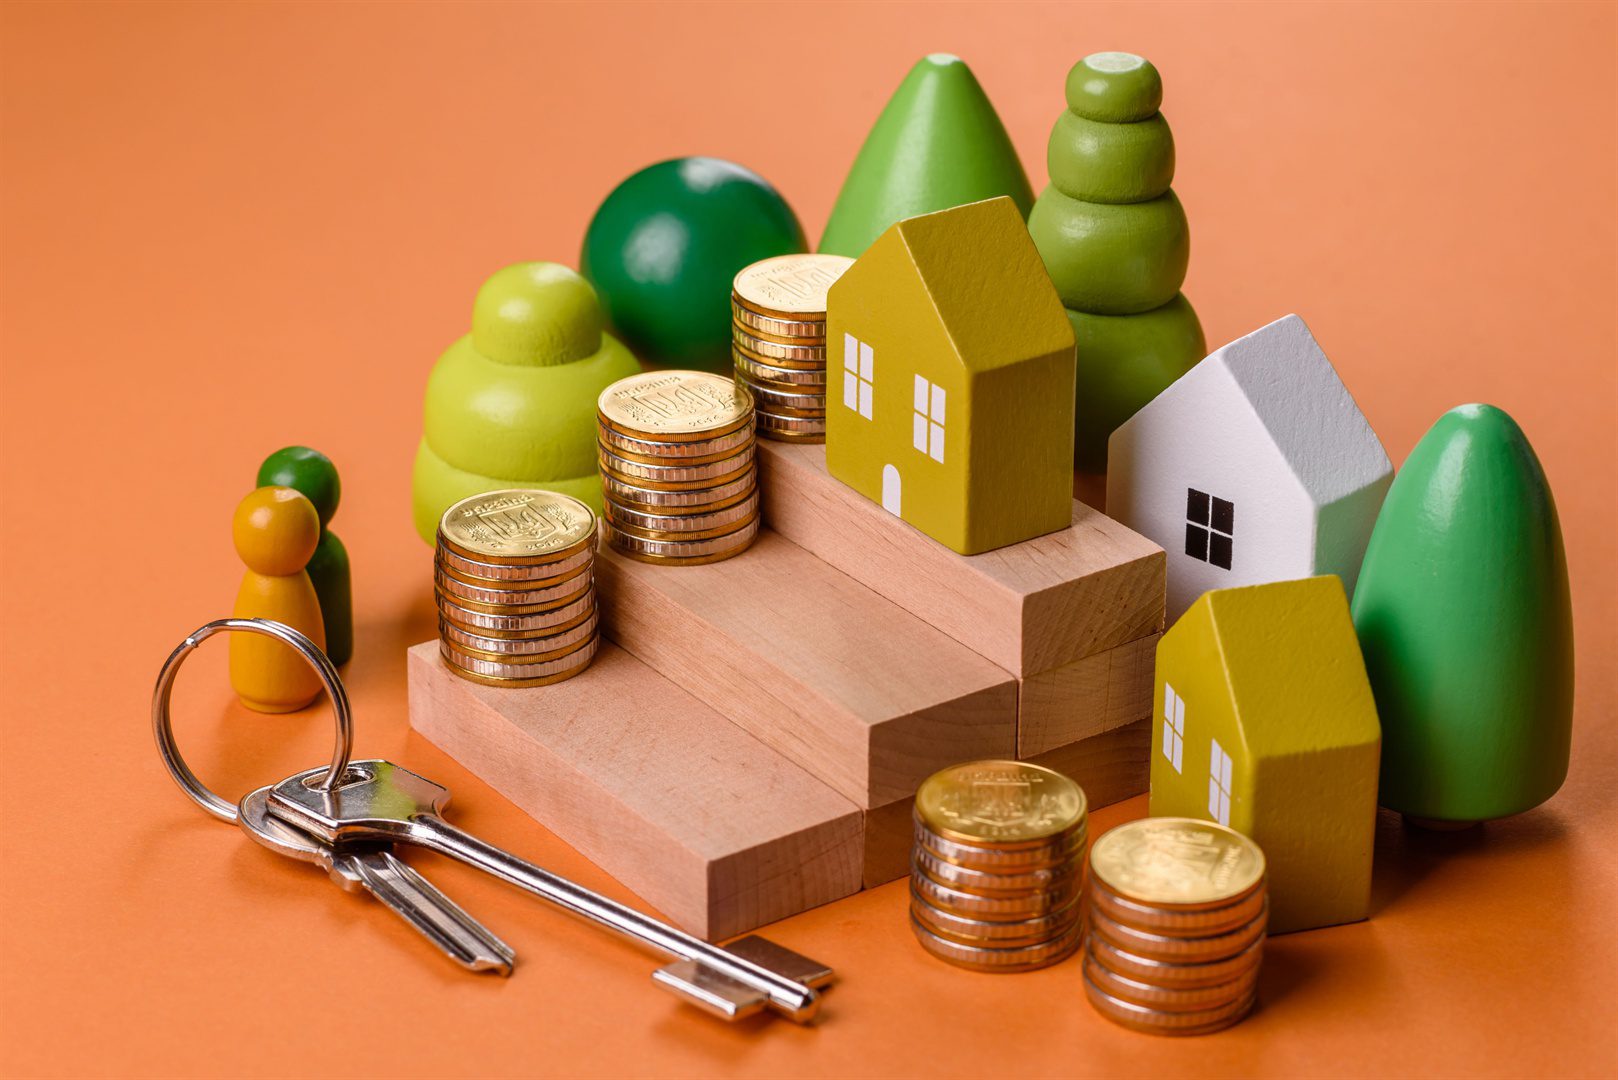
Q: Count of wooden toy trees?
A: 5